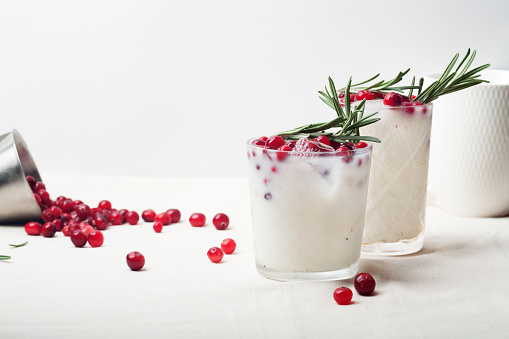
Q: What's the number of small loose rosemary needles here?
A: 2